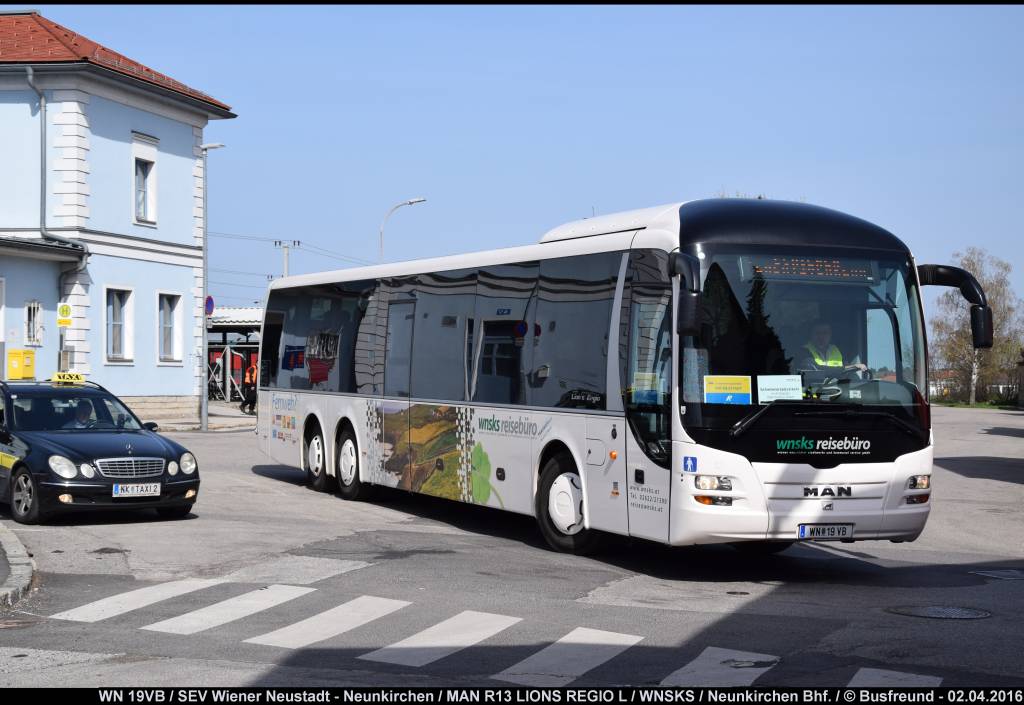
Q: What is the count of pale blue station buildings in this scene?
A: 1